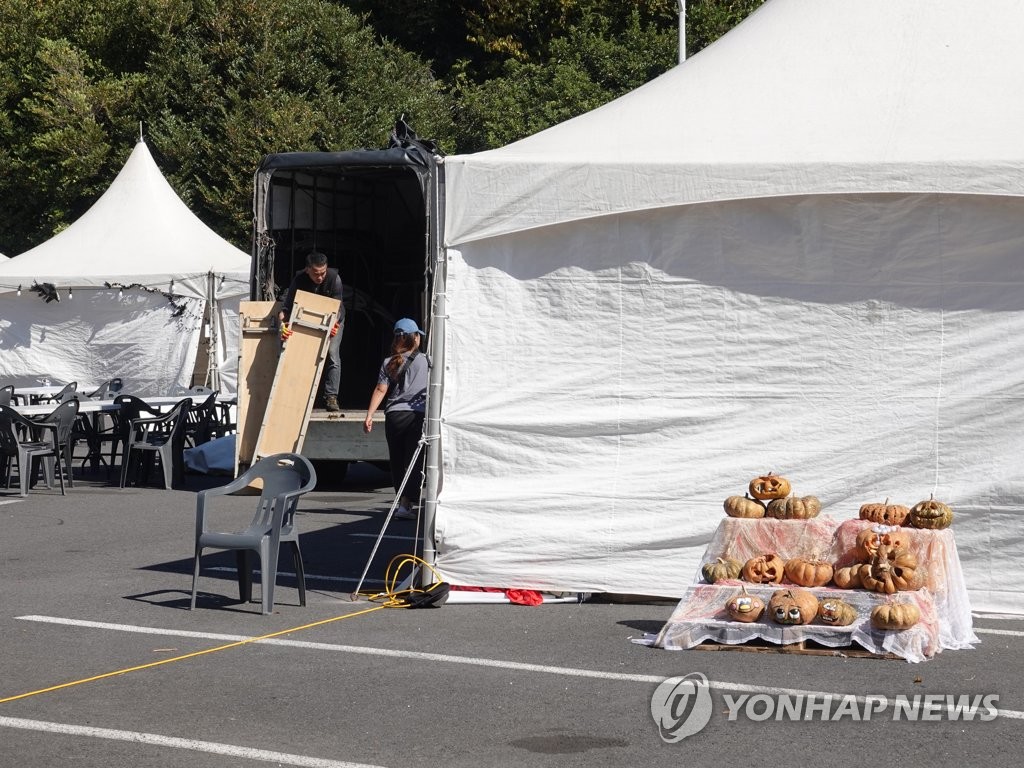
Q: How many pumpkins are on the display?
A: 15